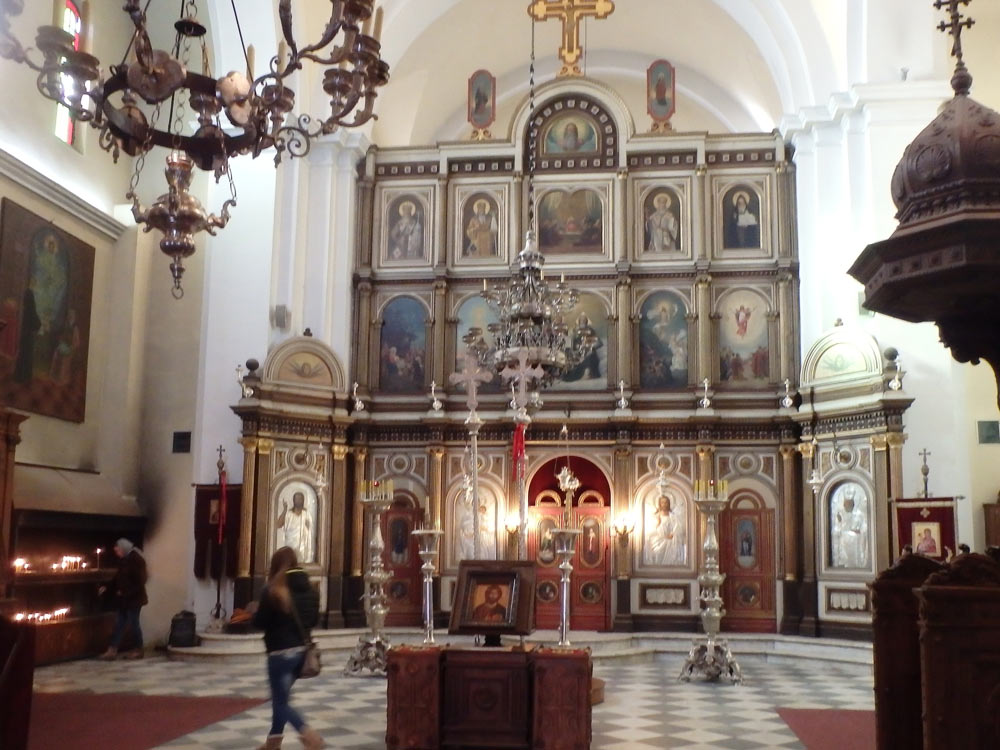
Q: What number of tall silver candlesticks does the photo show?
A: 4